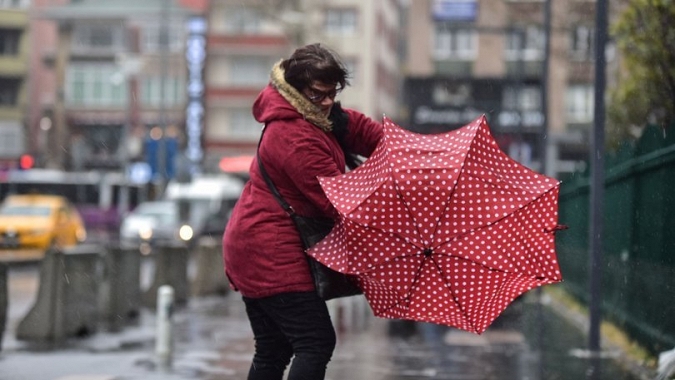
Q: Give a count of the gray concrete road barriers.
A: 5